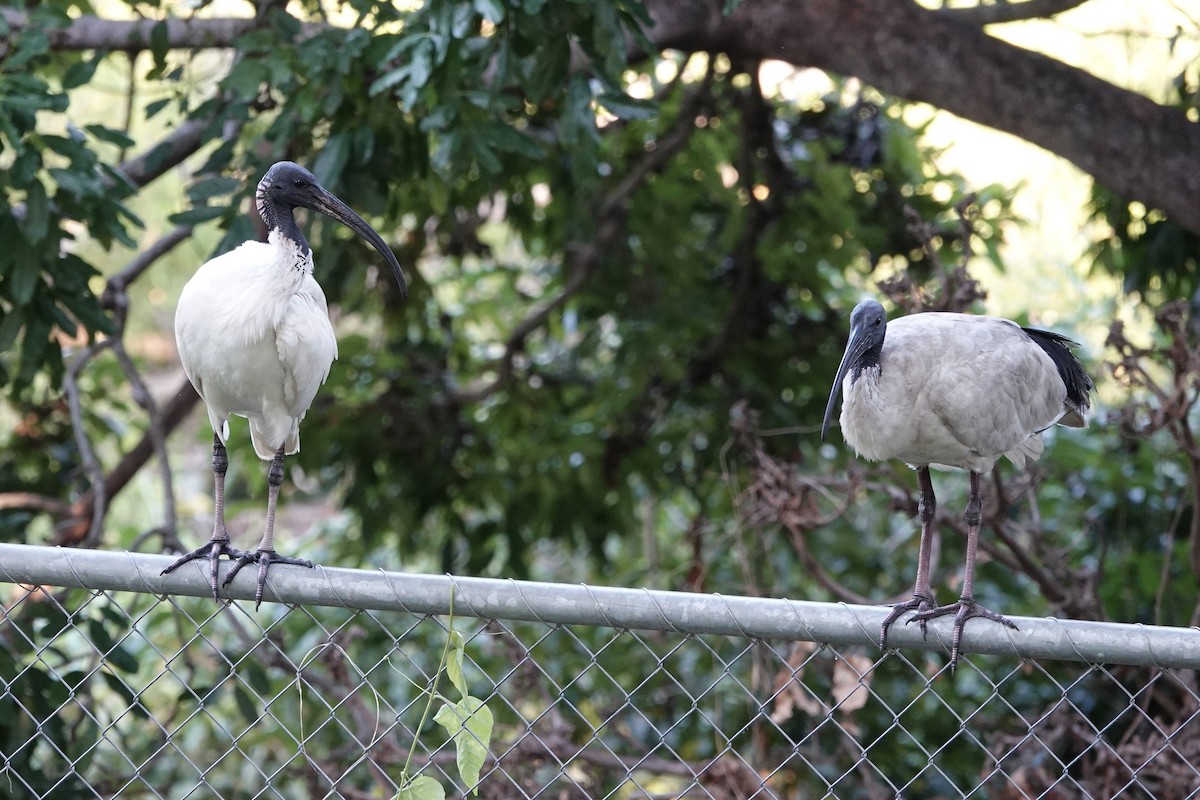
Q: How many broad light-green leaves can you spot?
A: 3